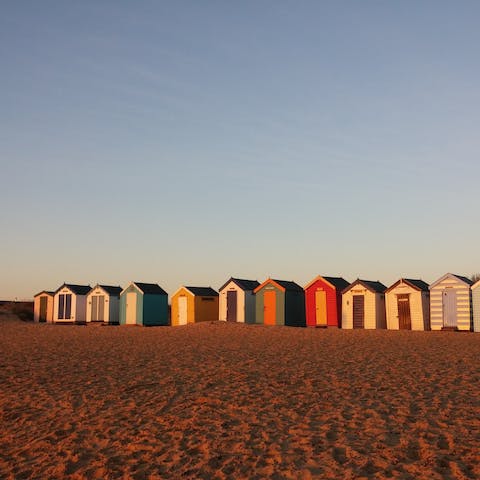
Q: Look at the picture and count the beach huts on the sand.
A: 12